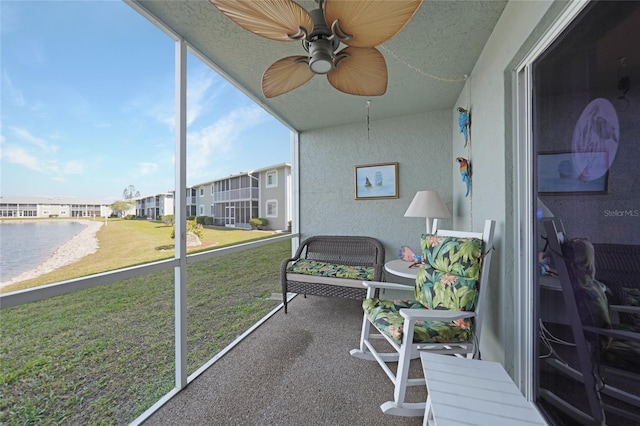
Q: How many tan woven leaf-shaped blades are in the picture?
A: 4